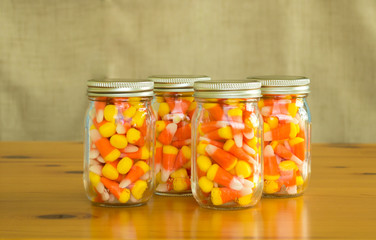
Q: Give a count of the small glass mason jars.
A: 4